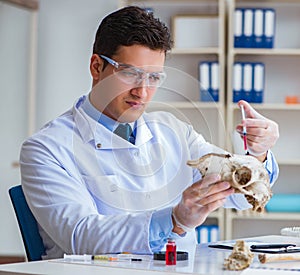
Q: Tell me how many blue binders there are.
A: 11